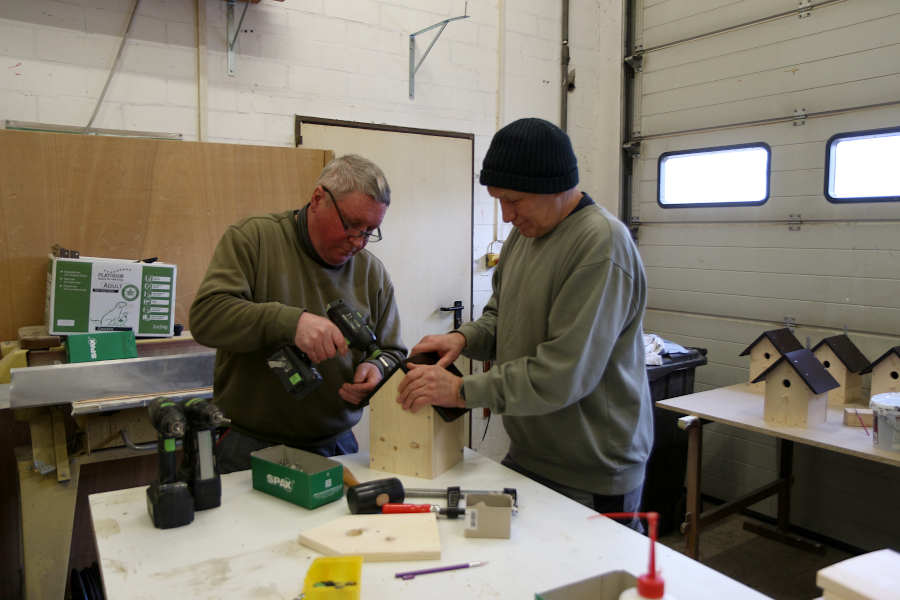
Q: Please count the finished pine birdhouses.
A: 4